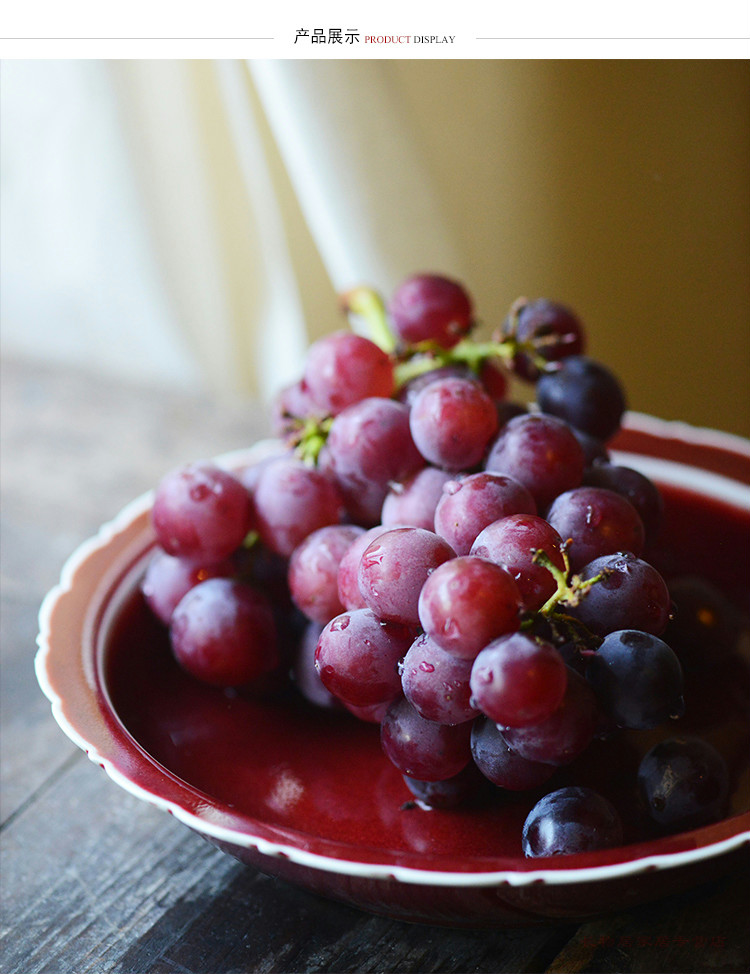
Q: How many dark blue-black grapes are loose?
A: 2